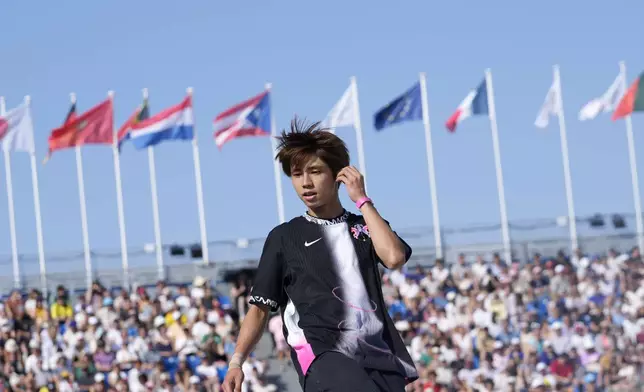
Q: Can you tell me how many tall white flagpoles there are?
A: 12